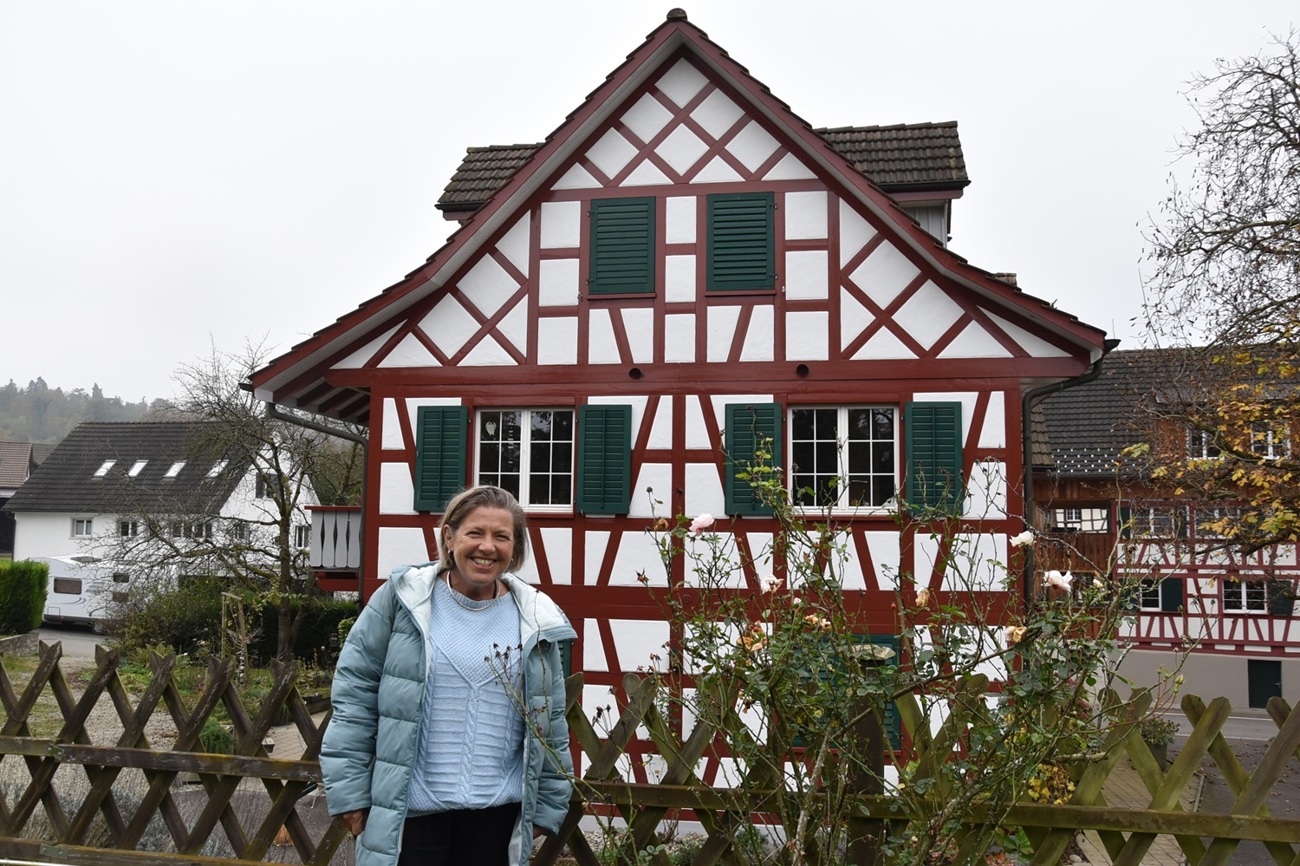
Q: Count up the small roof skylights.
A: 4